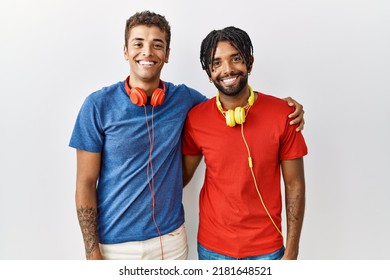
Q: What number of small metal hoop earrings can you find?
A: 2